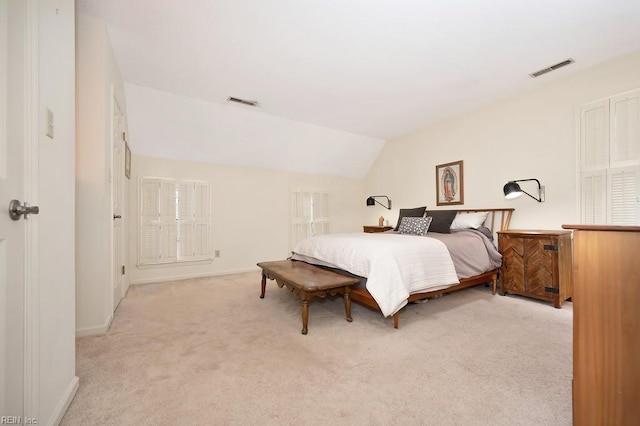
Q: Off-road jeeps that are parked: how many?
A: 0